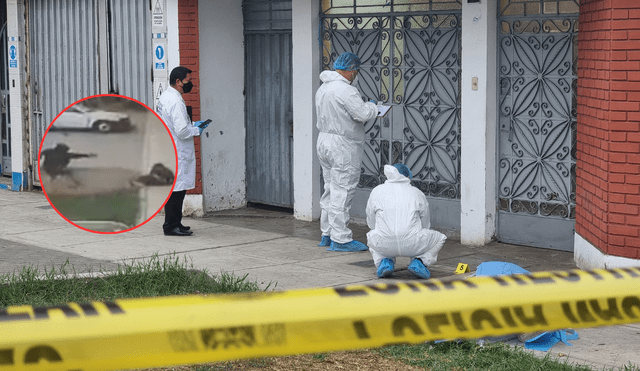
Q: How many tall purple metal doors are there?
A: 0